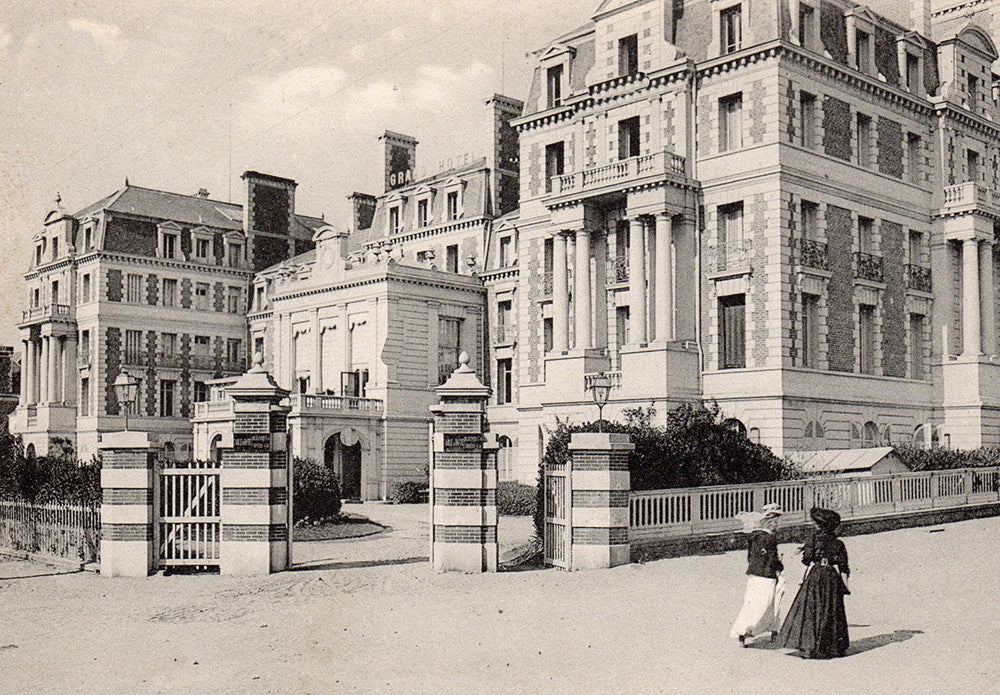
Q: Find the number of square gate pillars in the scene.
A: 4